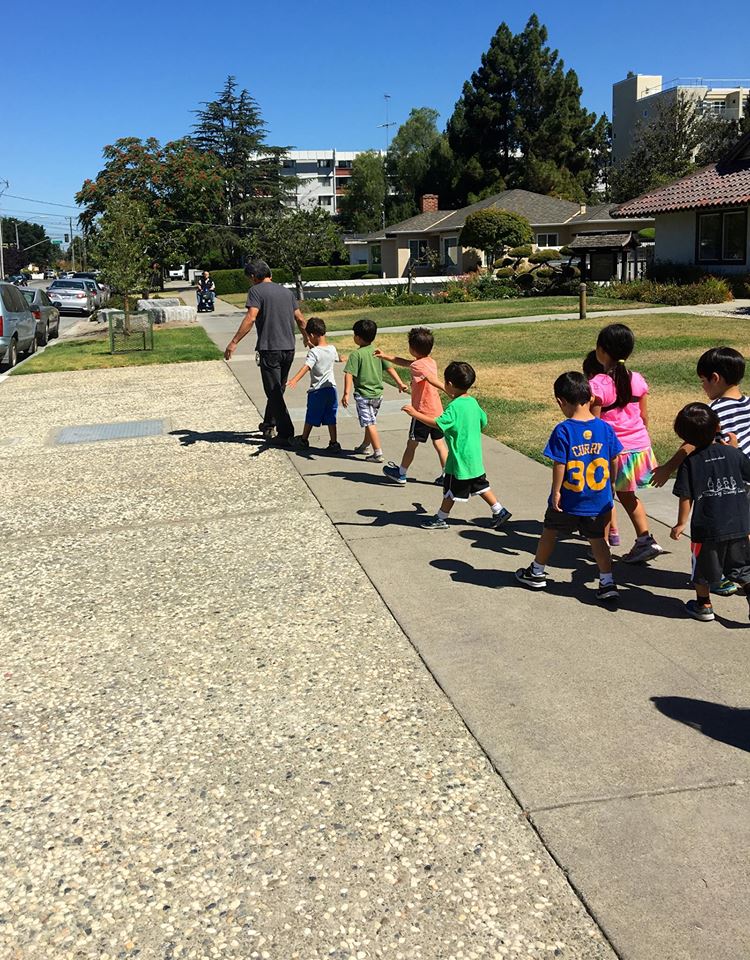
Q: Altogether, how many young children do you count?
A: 9